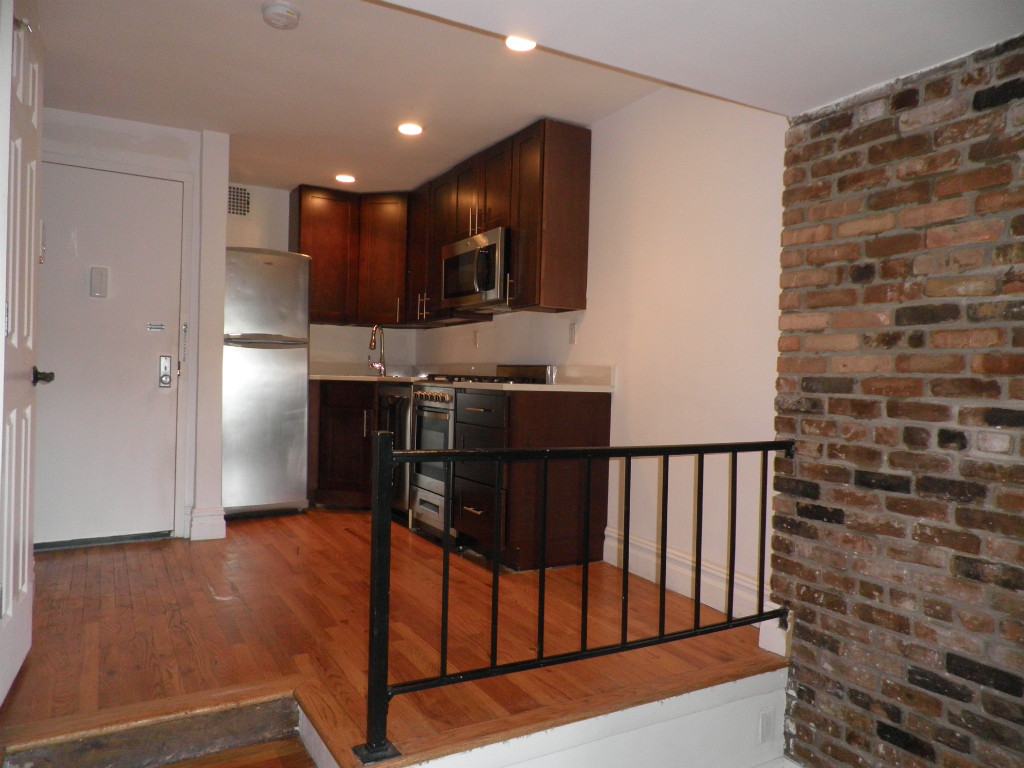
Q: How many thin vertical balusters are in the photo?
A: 9